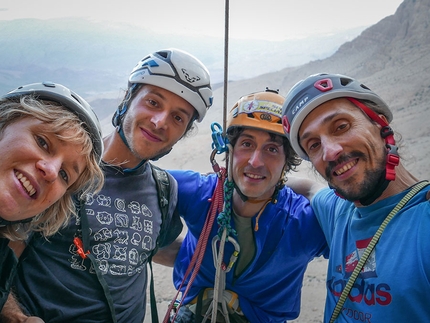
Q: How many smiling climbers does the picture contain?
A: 4